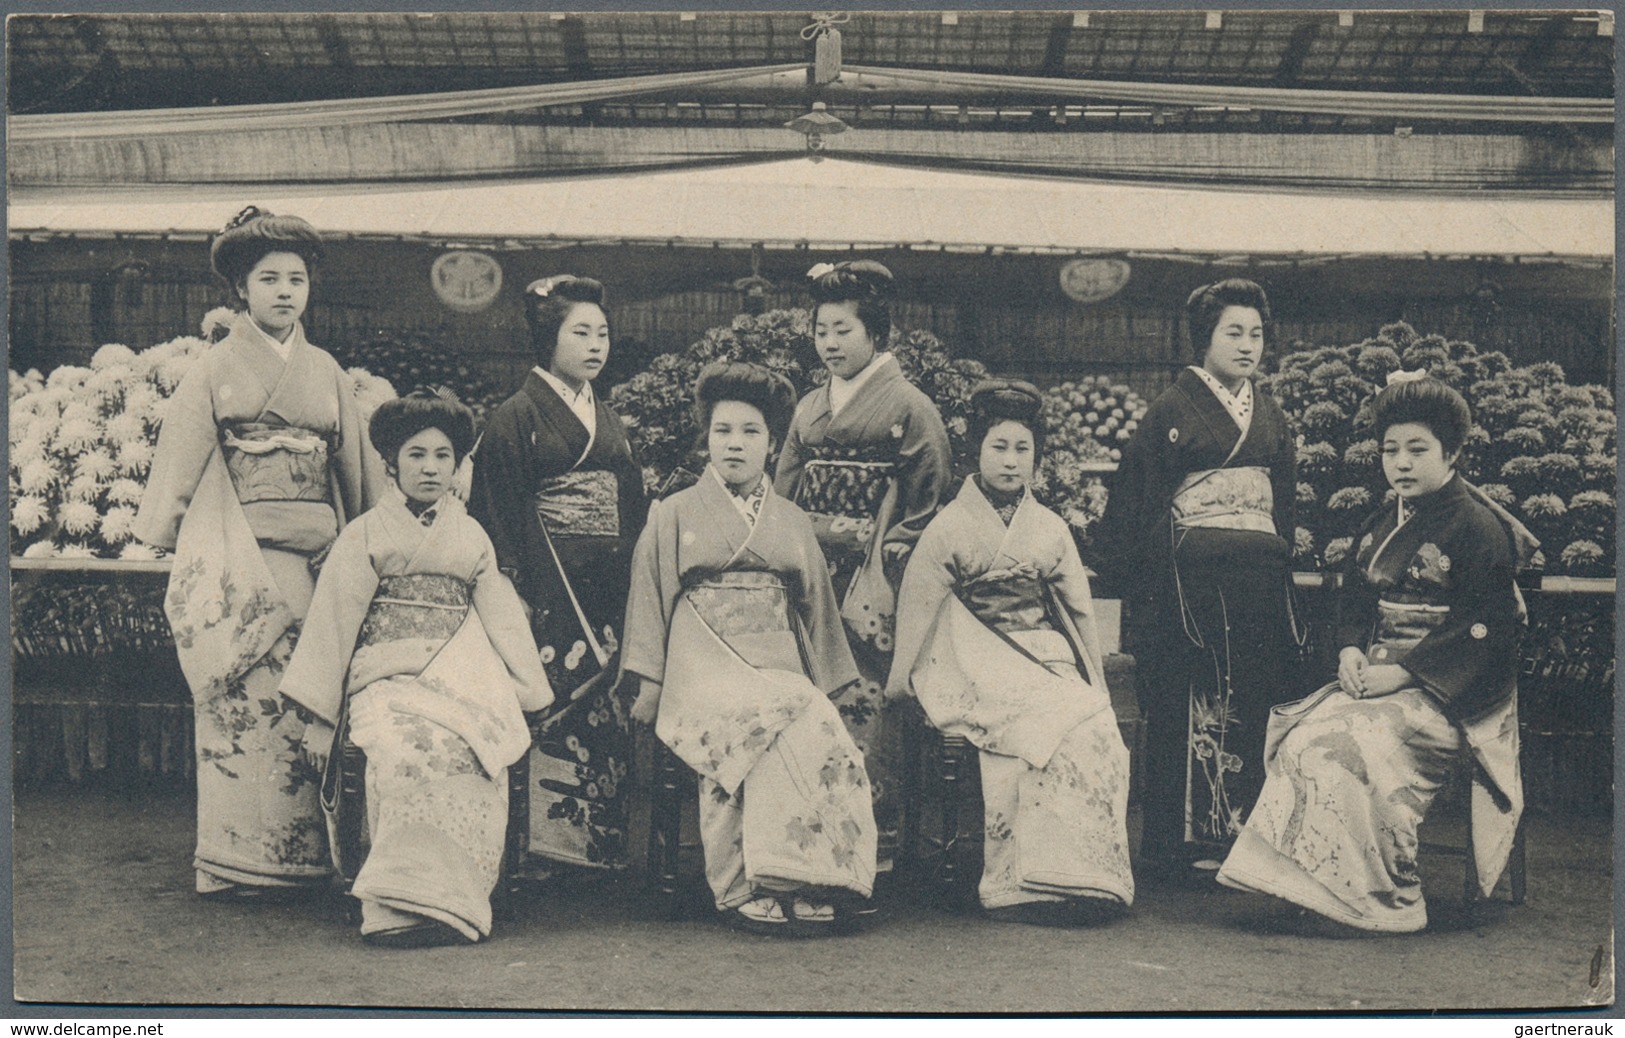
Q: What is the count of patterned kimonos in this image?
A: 8